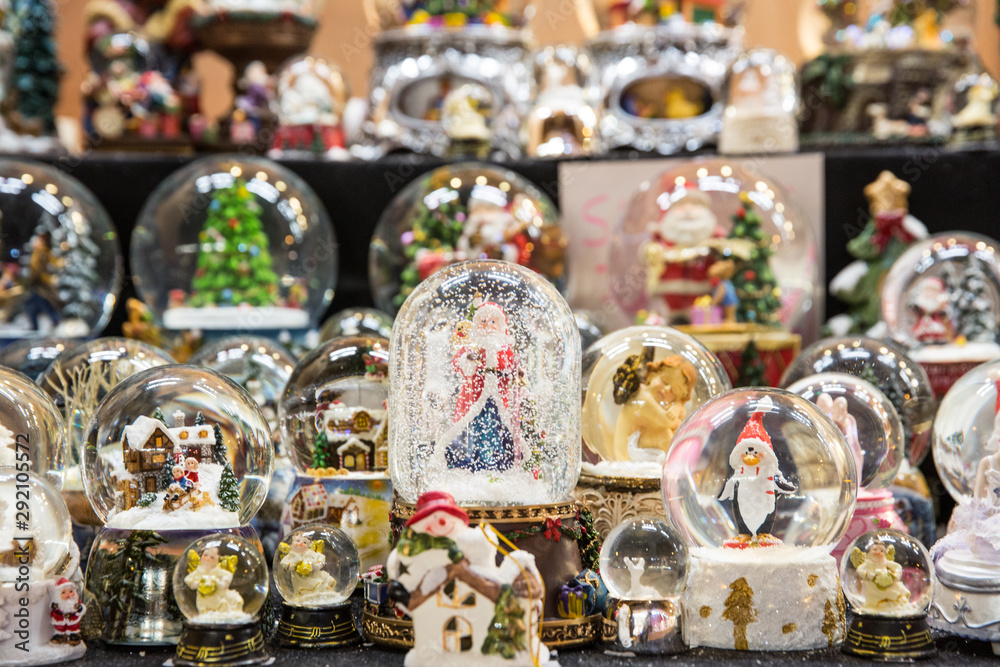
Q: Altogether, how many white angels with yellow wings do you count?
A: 3